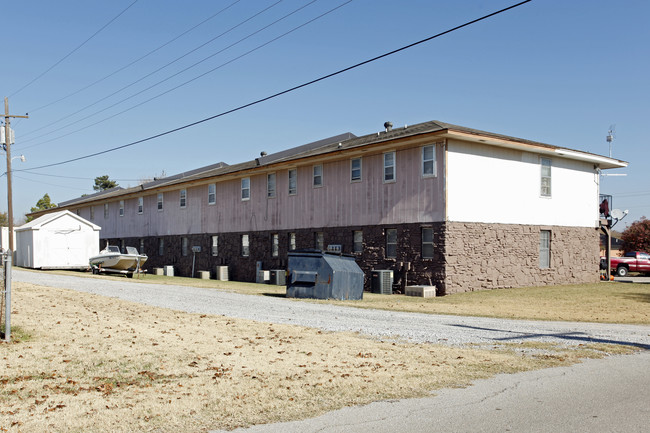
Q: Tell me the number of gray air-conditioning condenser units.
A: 2